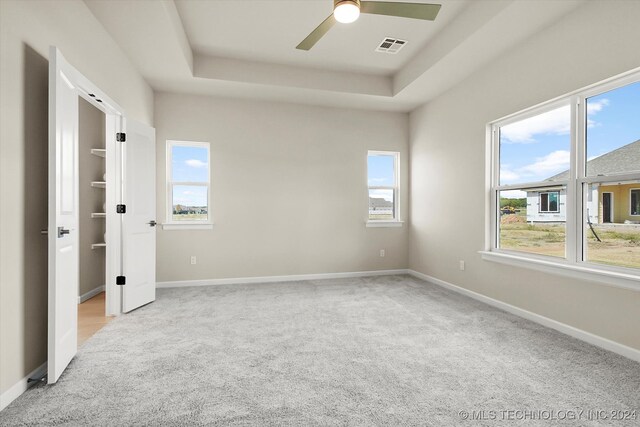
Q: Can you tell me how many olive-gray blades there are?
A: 2